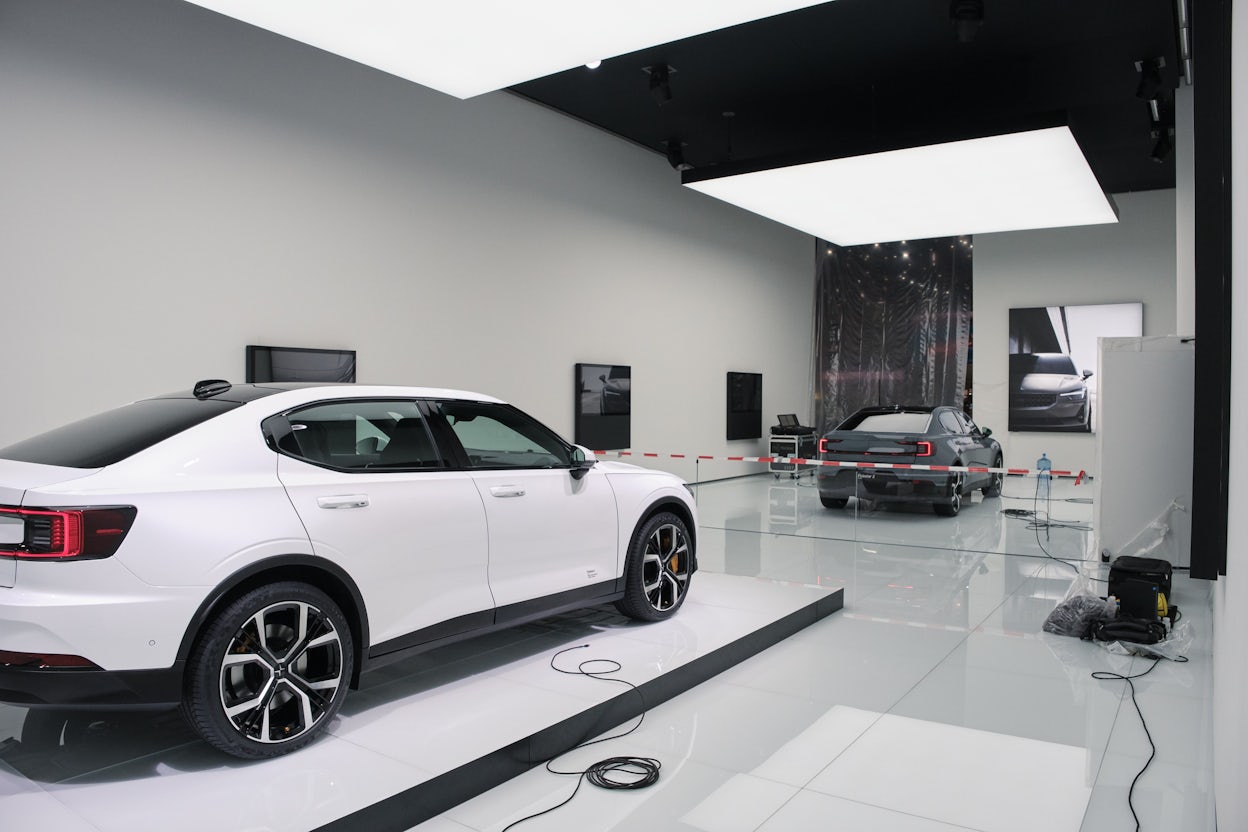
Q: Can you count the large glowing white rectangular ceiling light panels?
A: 2